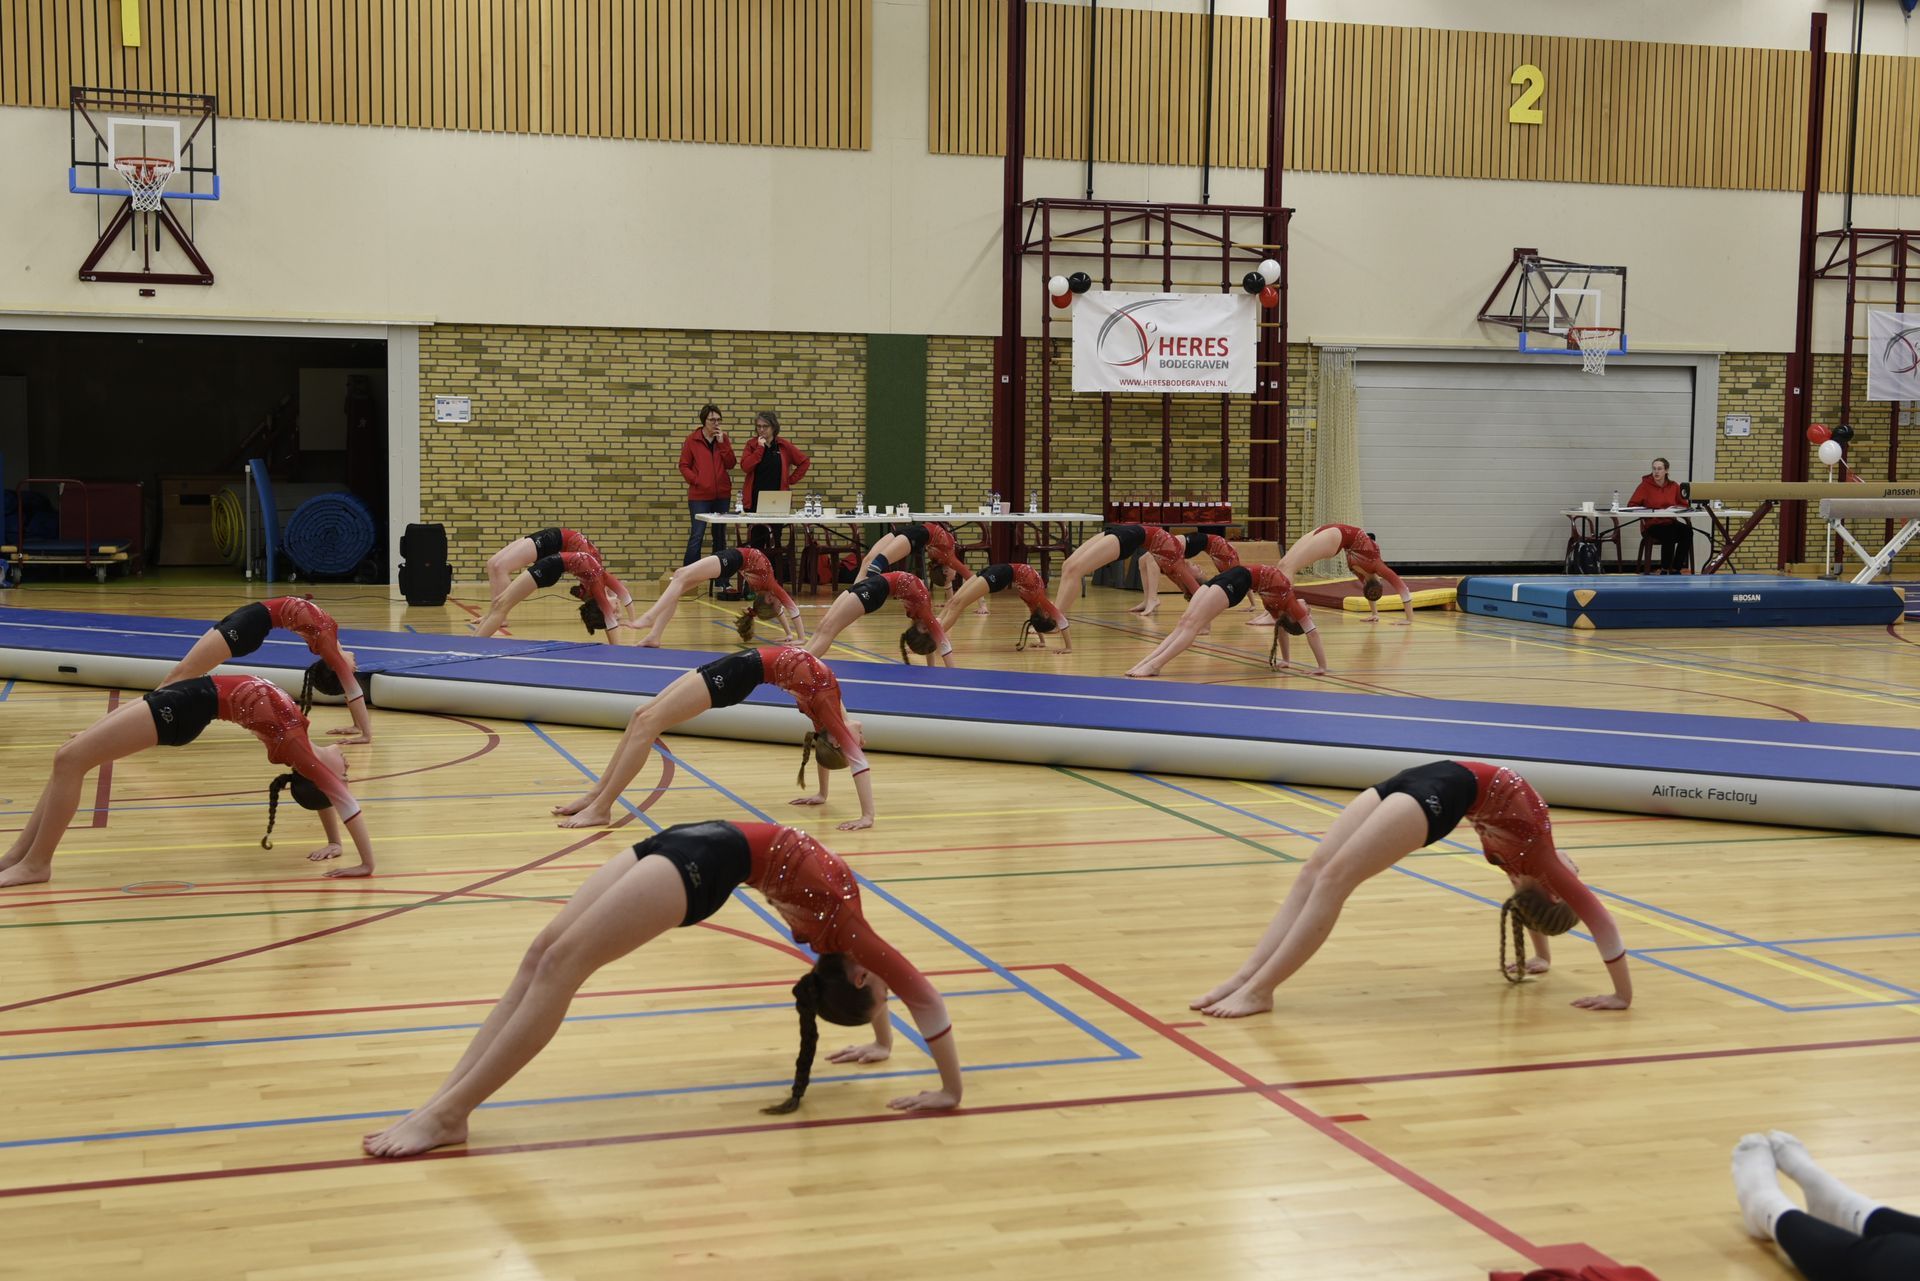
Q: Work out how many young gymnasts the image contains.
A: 15